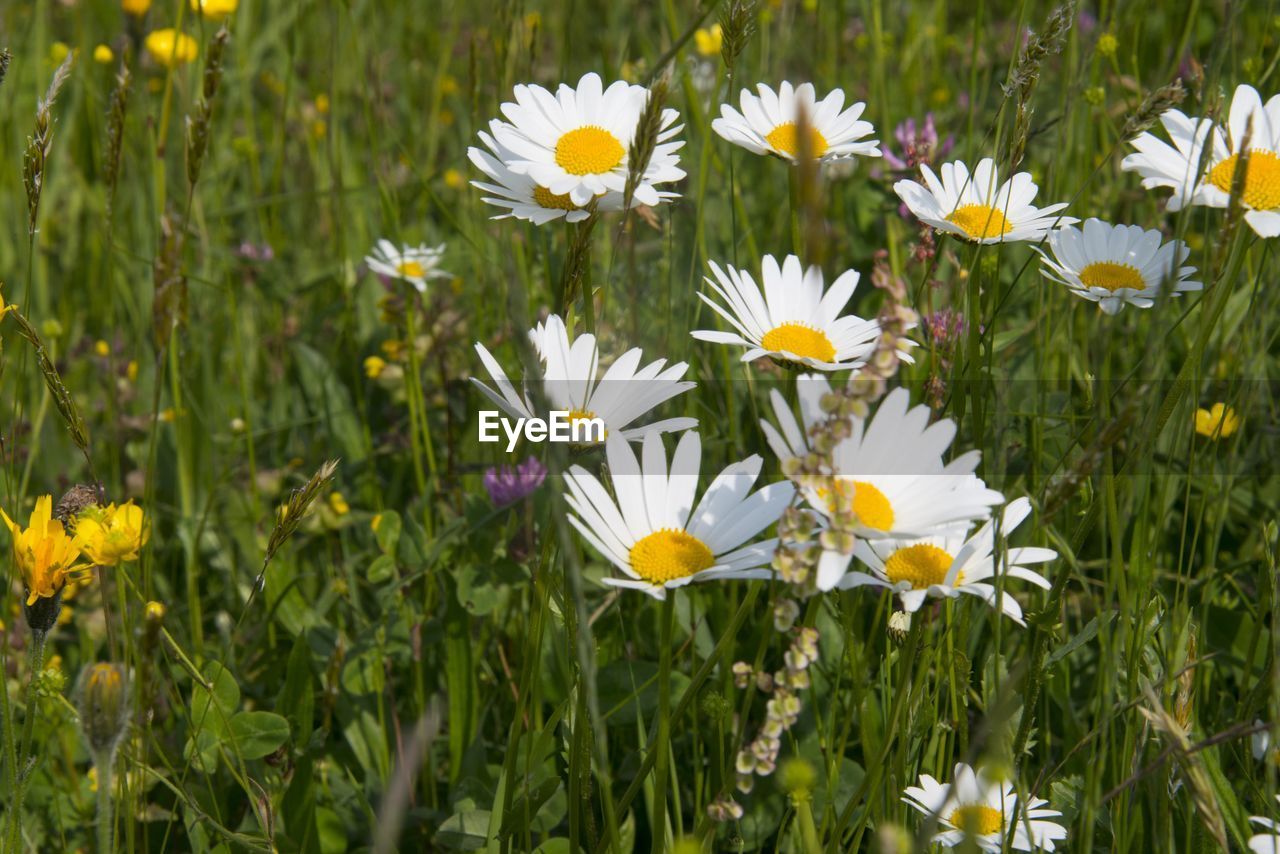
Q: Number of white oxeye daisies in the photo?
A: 13